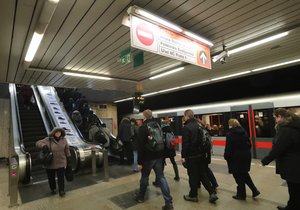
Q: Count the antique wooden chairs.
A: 0